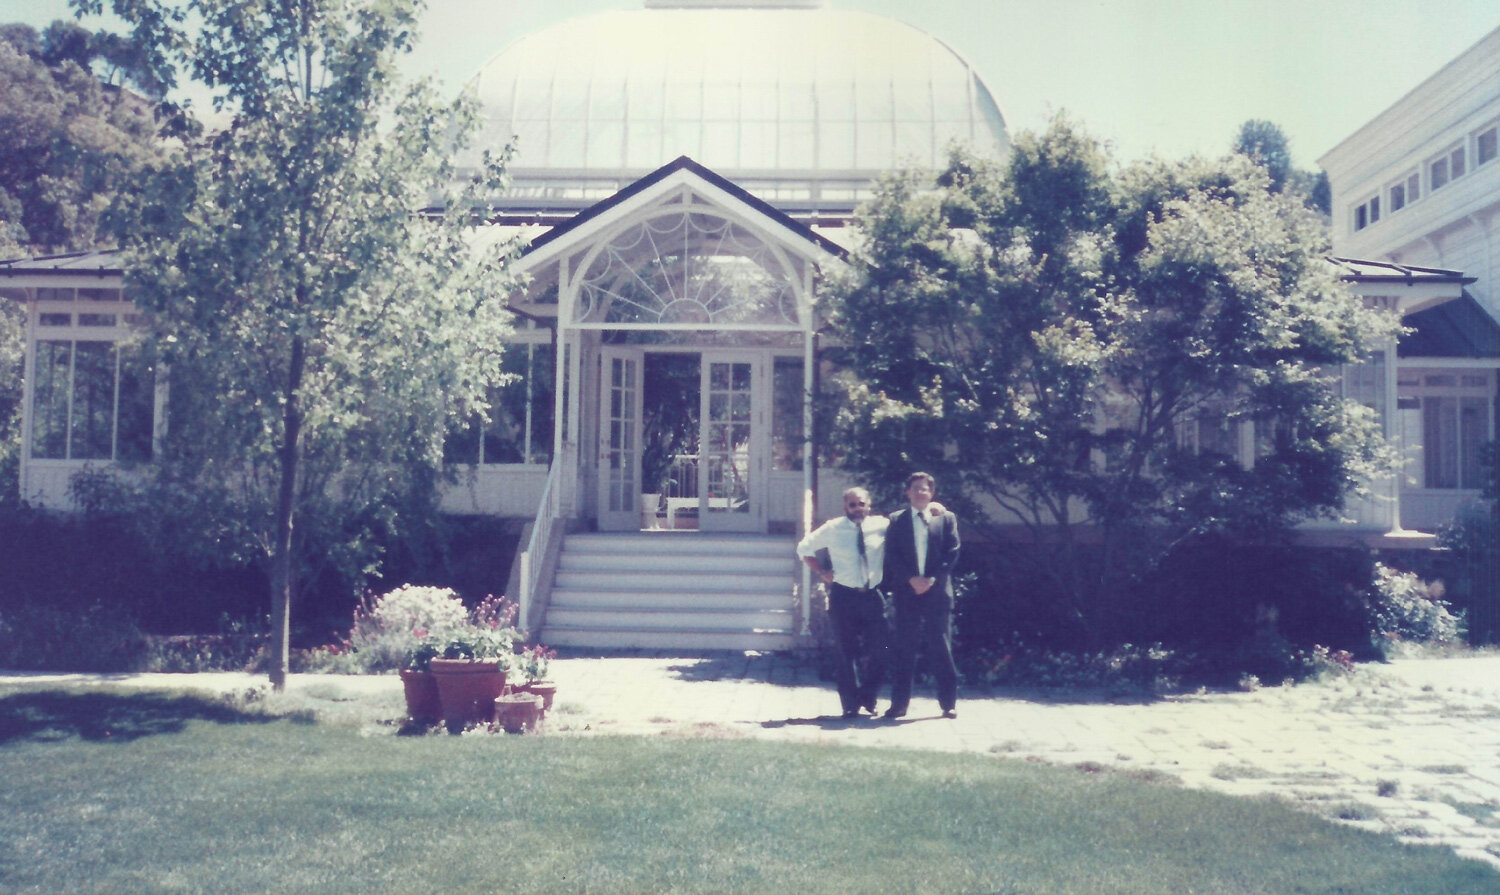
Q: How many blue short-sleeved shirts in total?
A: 0